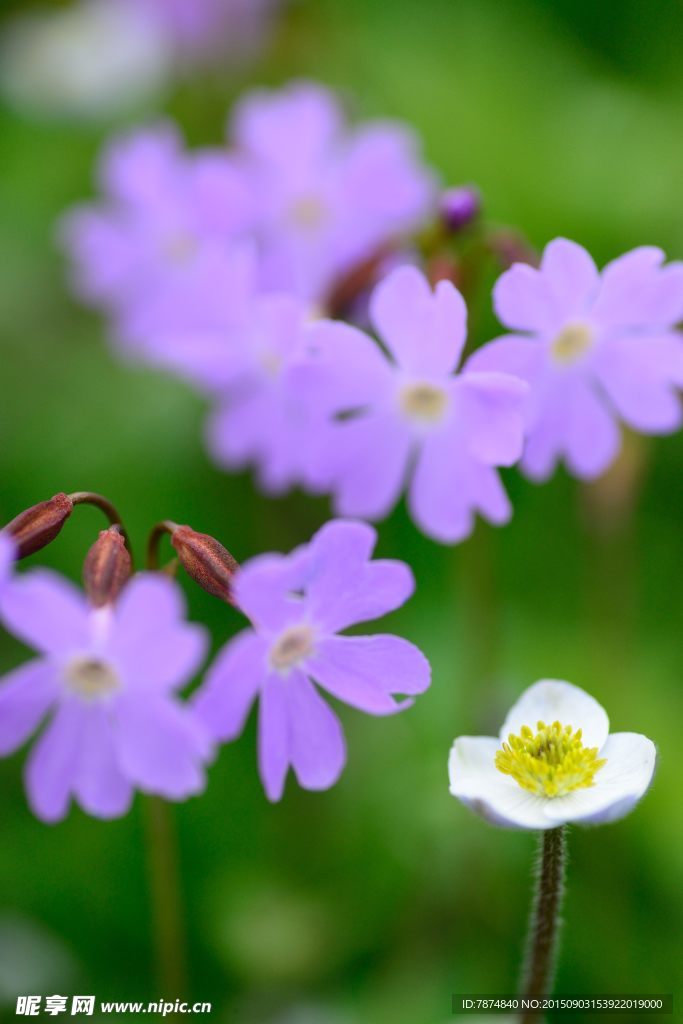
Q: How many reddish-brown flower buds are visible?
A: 3